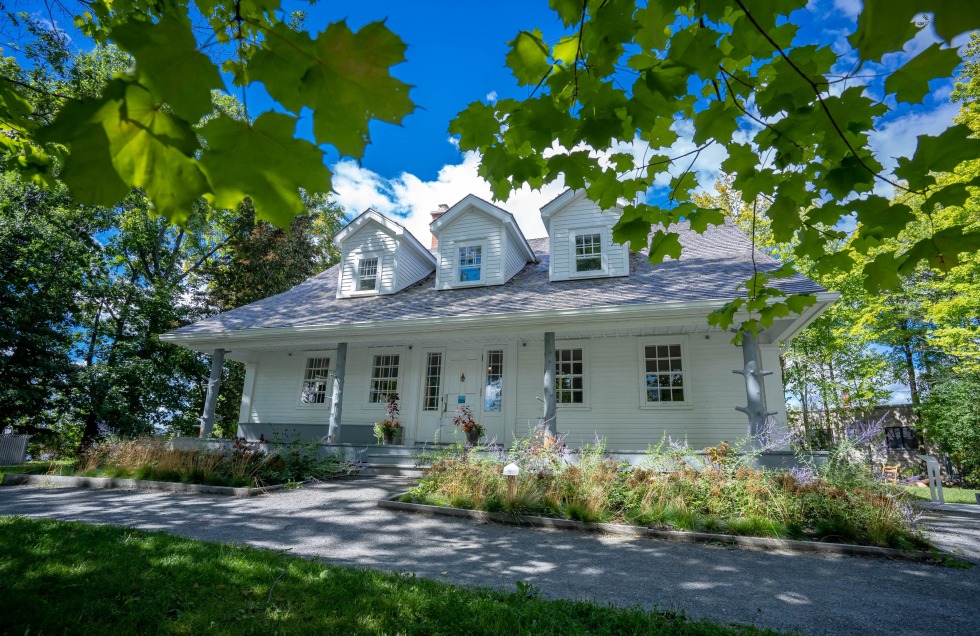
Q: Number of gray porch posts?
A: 4